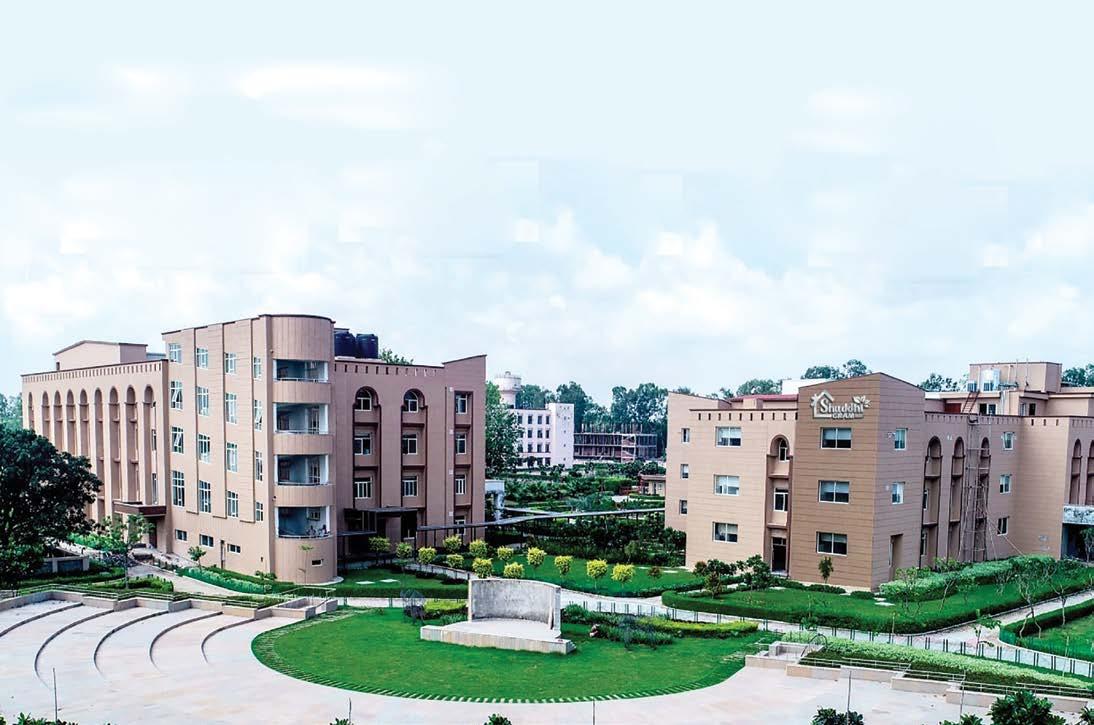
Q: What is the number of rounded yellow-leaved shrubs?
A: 13